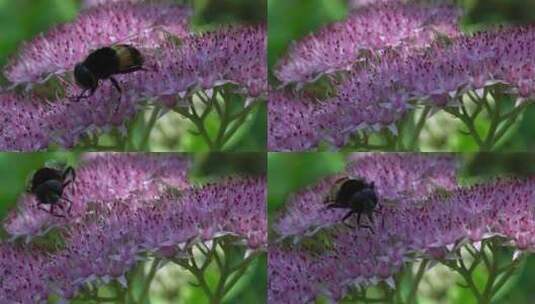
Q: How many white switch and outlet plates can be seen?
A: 0